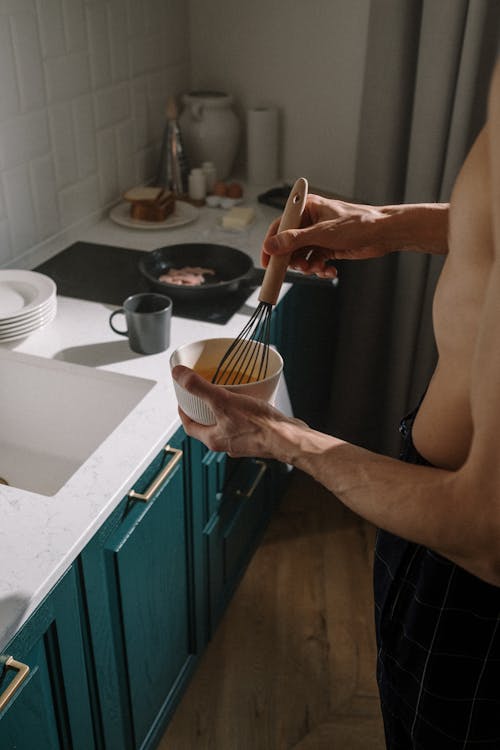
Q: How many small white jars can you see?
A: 2